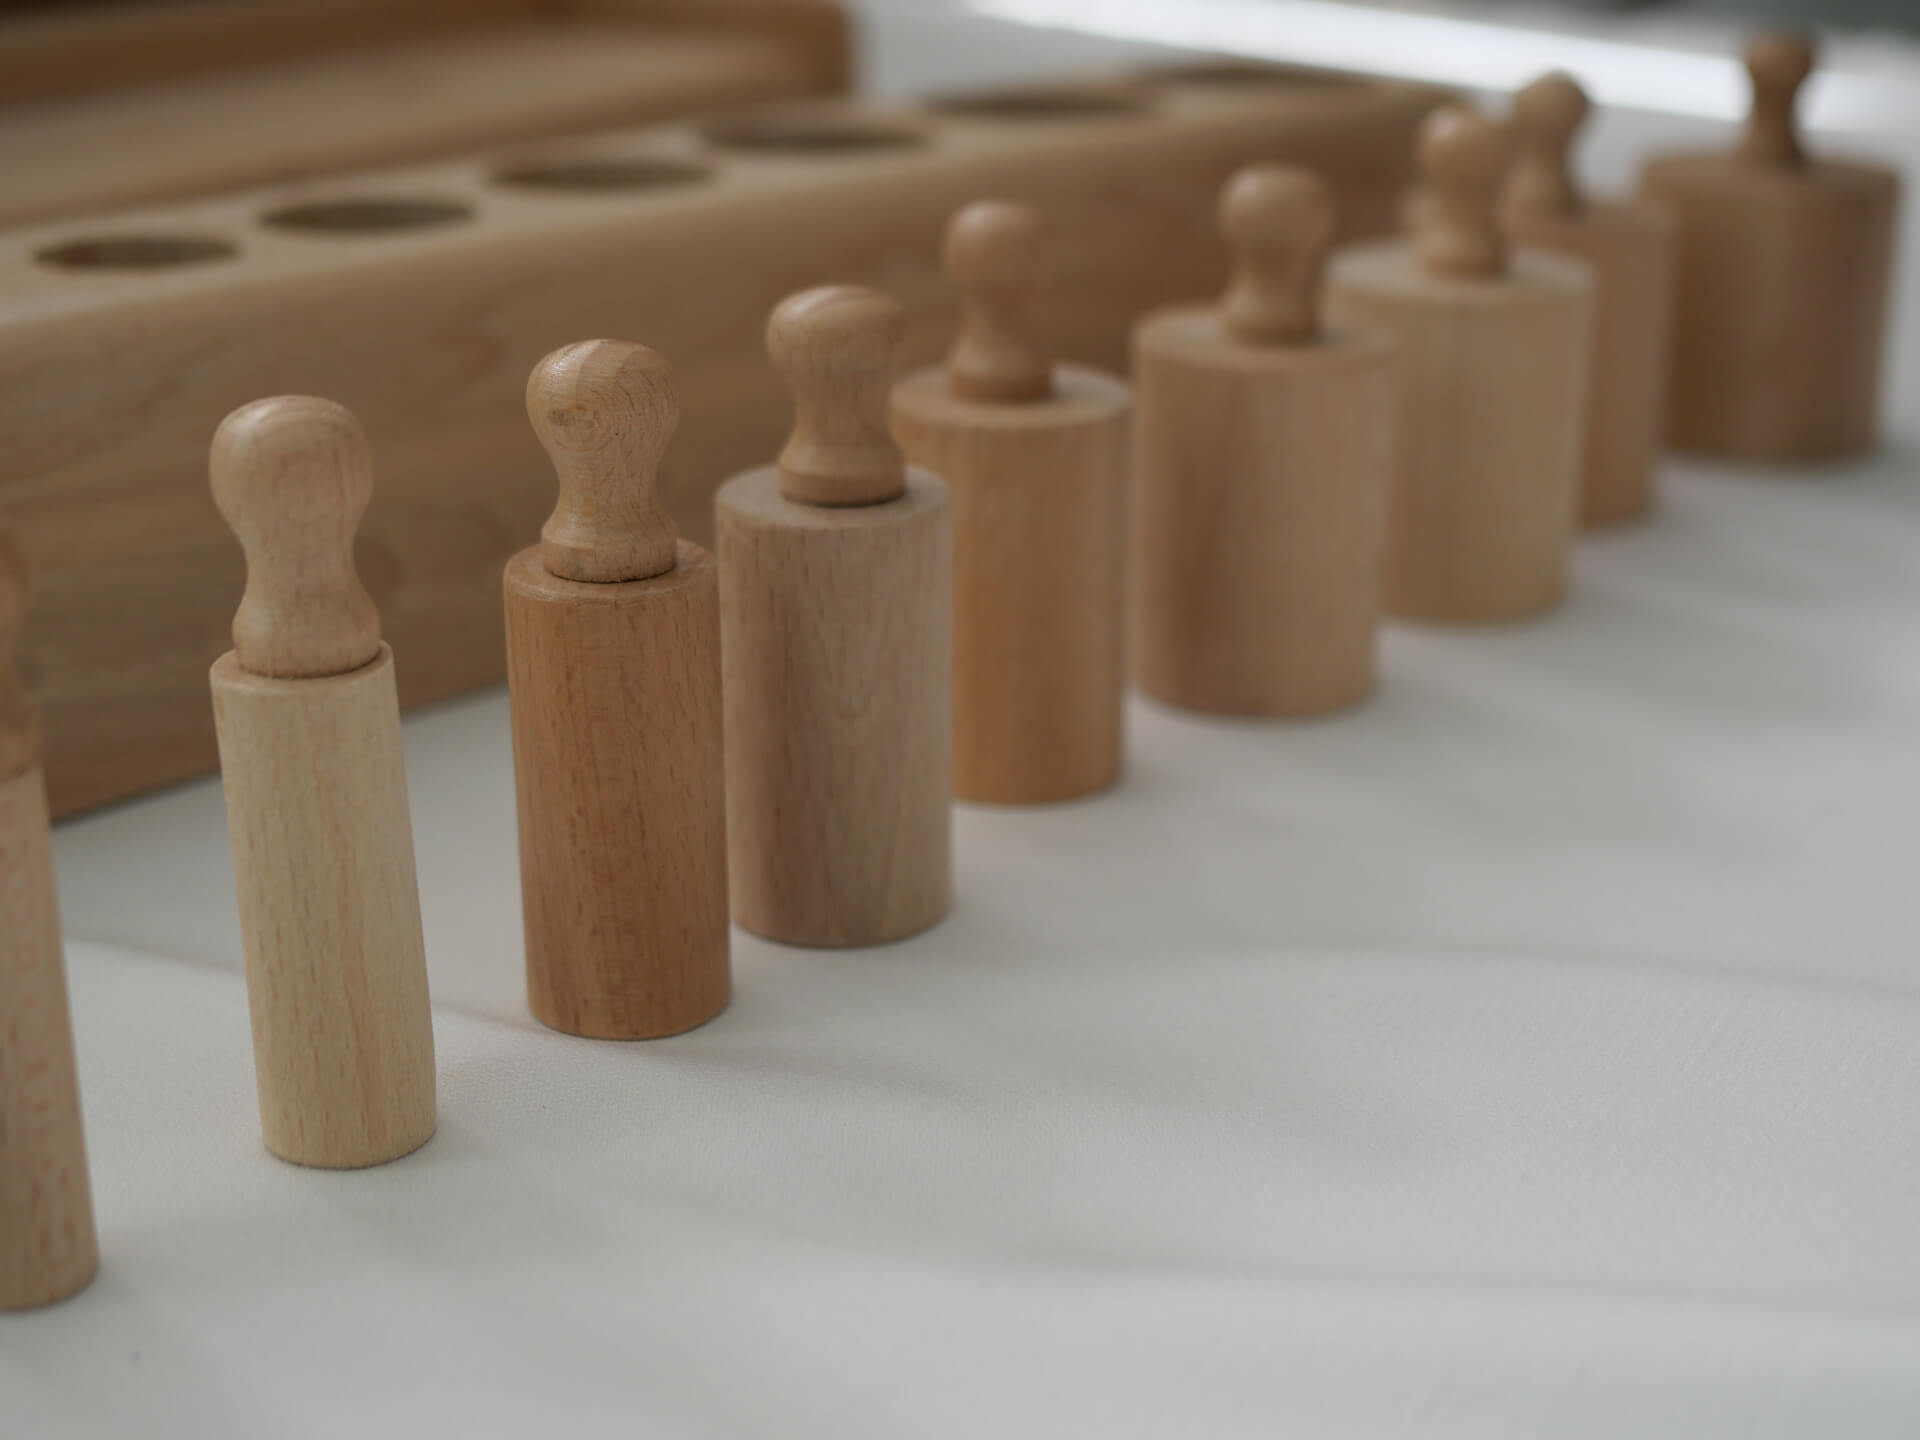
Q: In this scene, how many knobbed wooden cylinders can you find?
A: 9